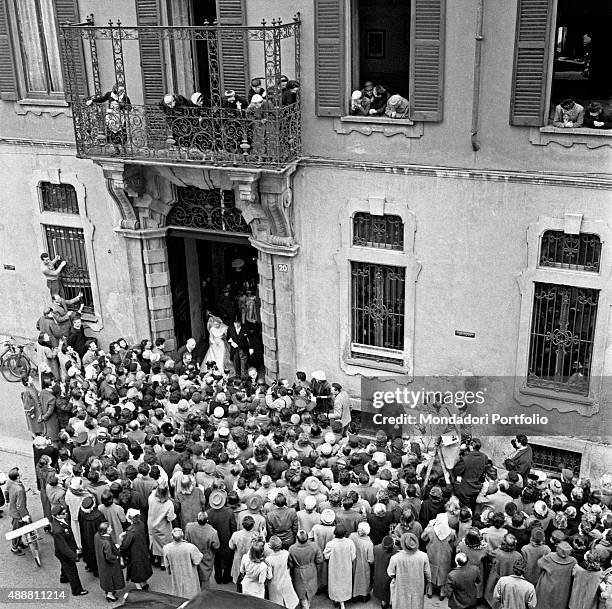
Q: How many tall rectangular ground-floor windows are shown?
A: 3